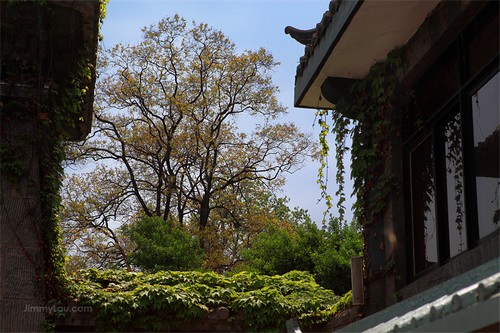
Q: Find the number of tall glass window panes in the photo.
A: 3